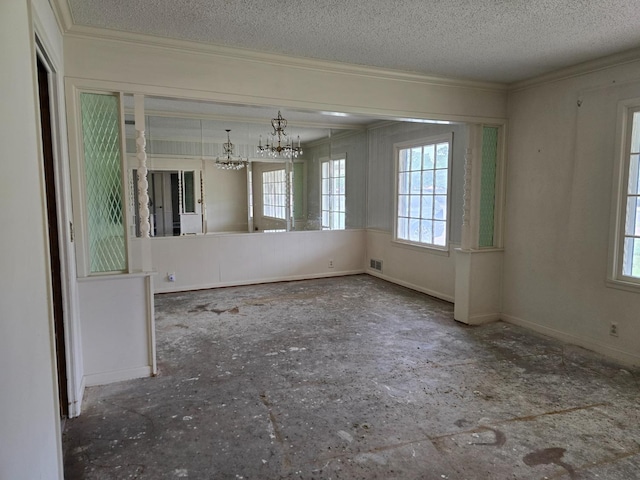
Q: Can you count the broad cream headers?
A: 1